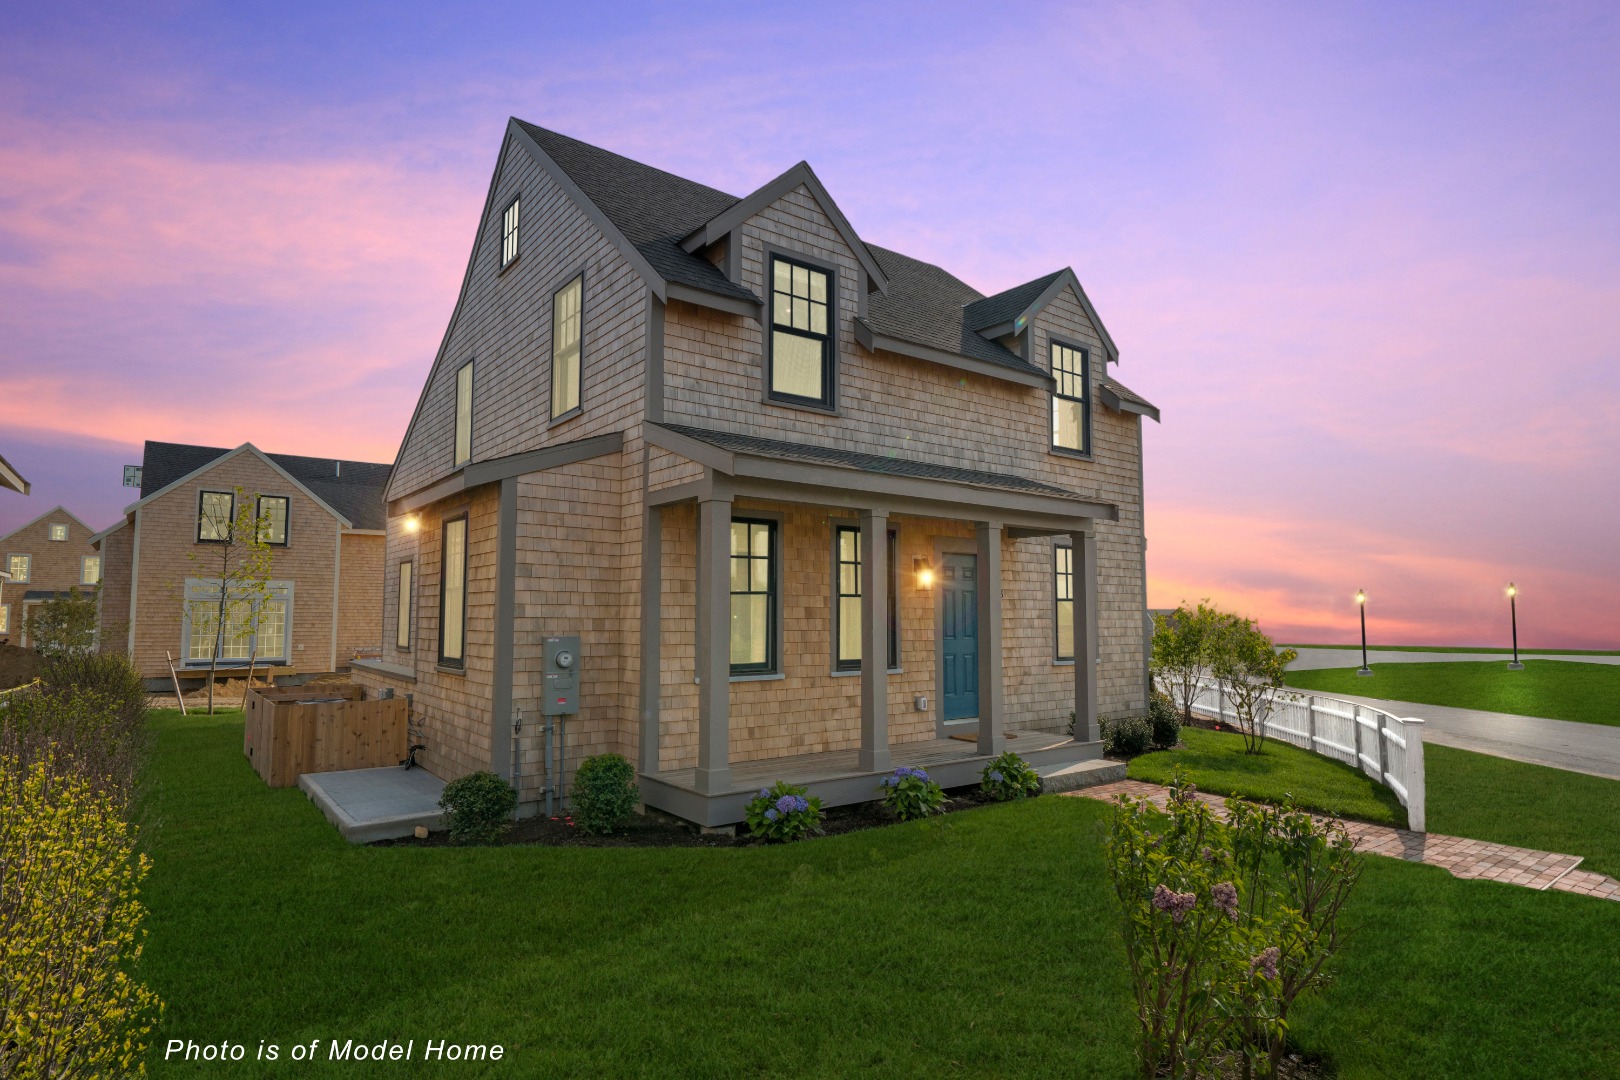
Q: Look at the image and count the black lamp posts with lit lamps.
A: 2